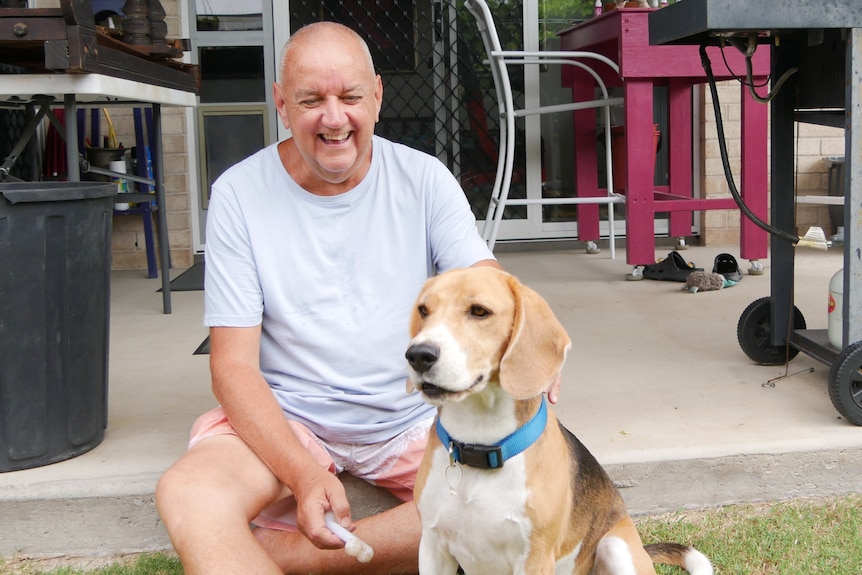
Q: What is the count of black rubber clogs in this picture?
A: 2